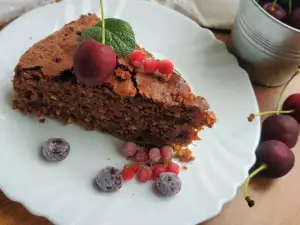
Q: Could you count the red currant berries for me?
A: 11